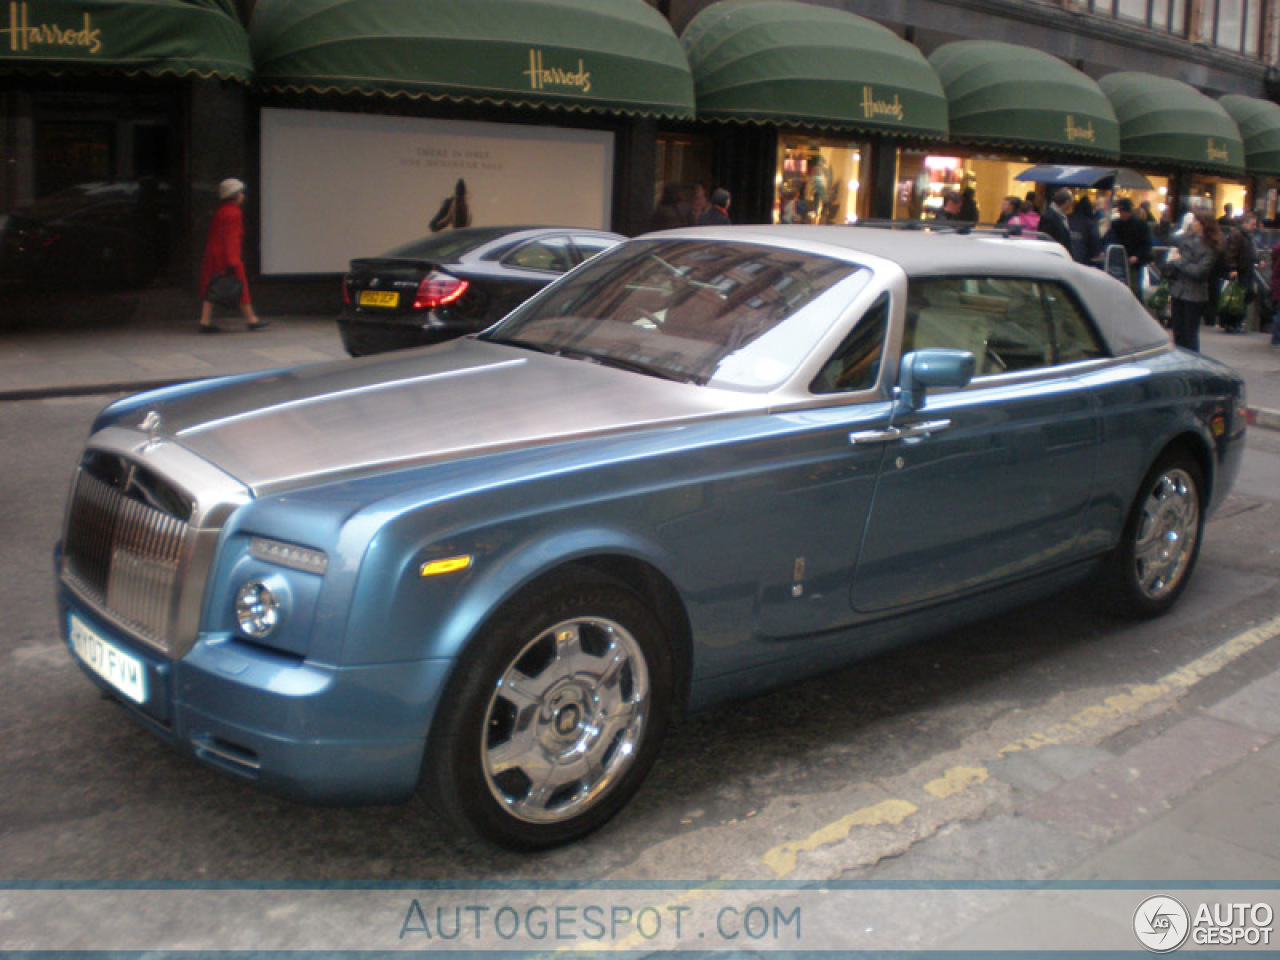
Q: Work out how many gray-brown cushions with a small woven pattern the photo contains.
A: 0